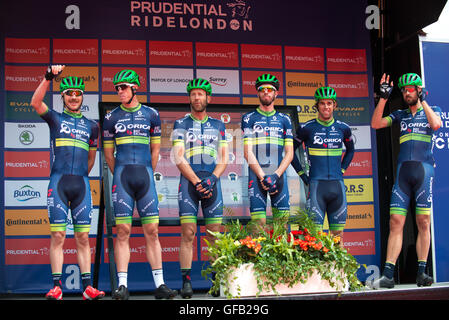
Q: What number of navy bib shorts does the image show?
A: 6